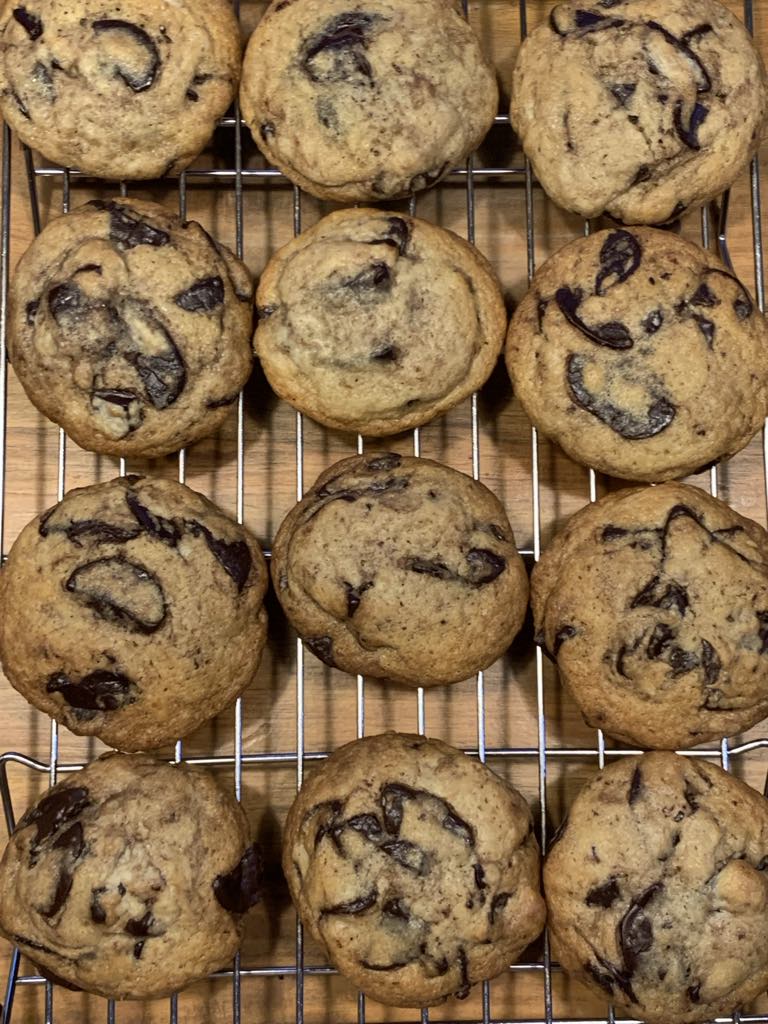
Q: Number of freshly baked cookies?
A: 12